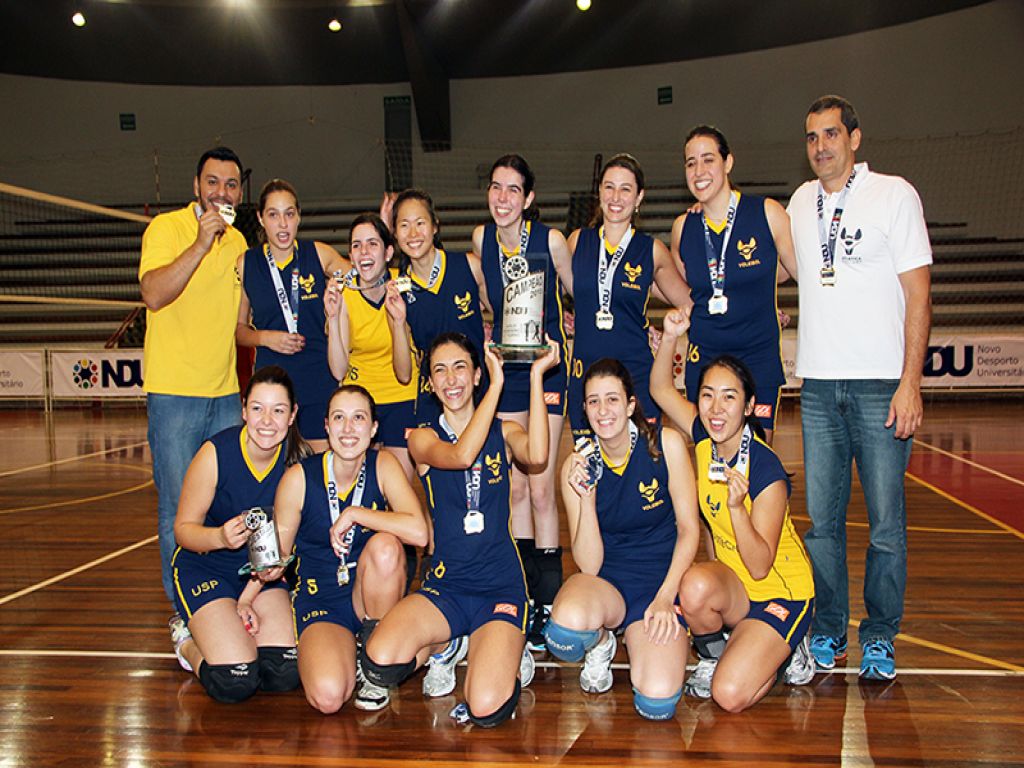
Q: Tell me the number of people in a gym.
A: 13